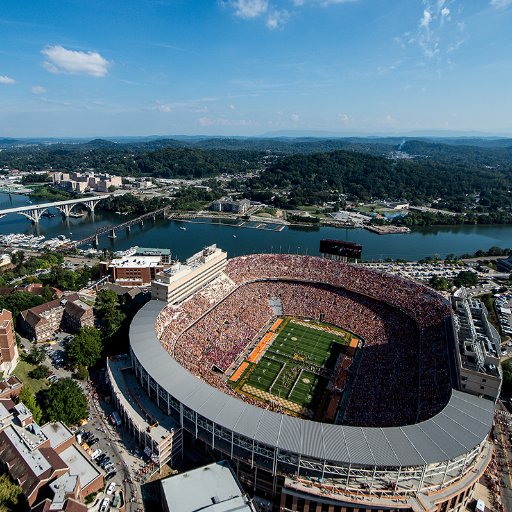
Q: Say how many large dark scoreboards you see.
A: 1